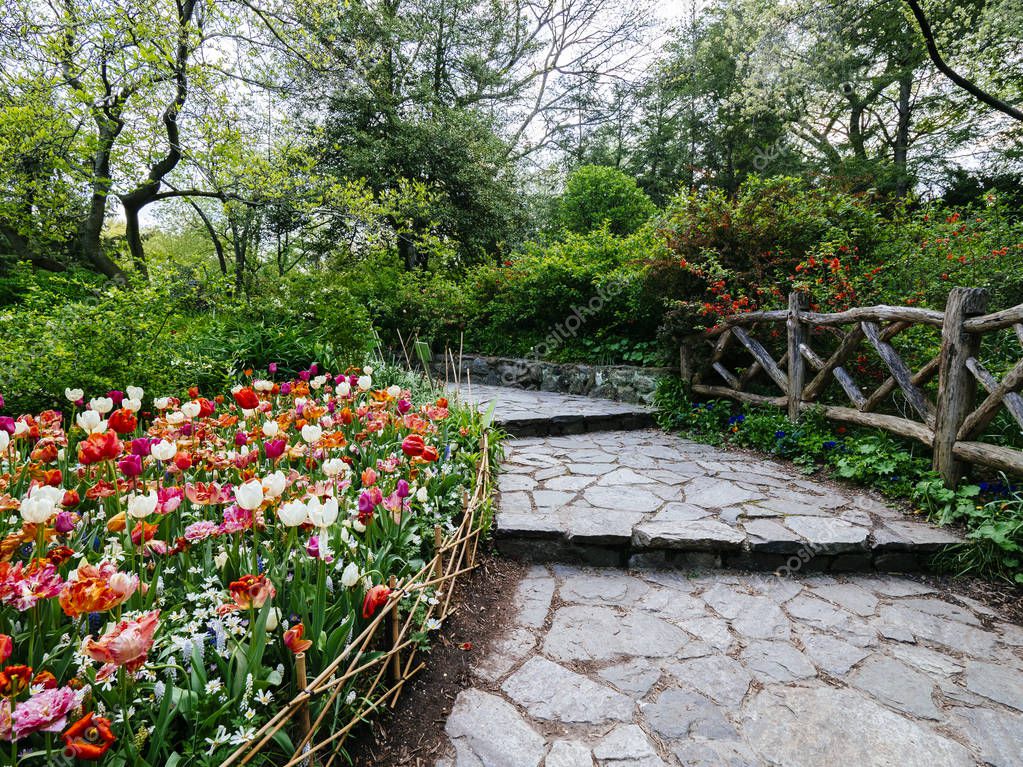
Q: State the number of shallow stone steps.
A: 2